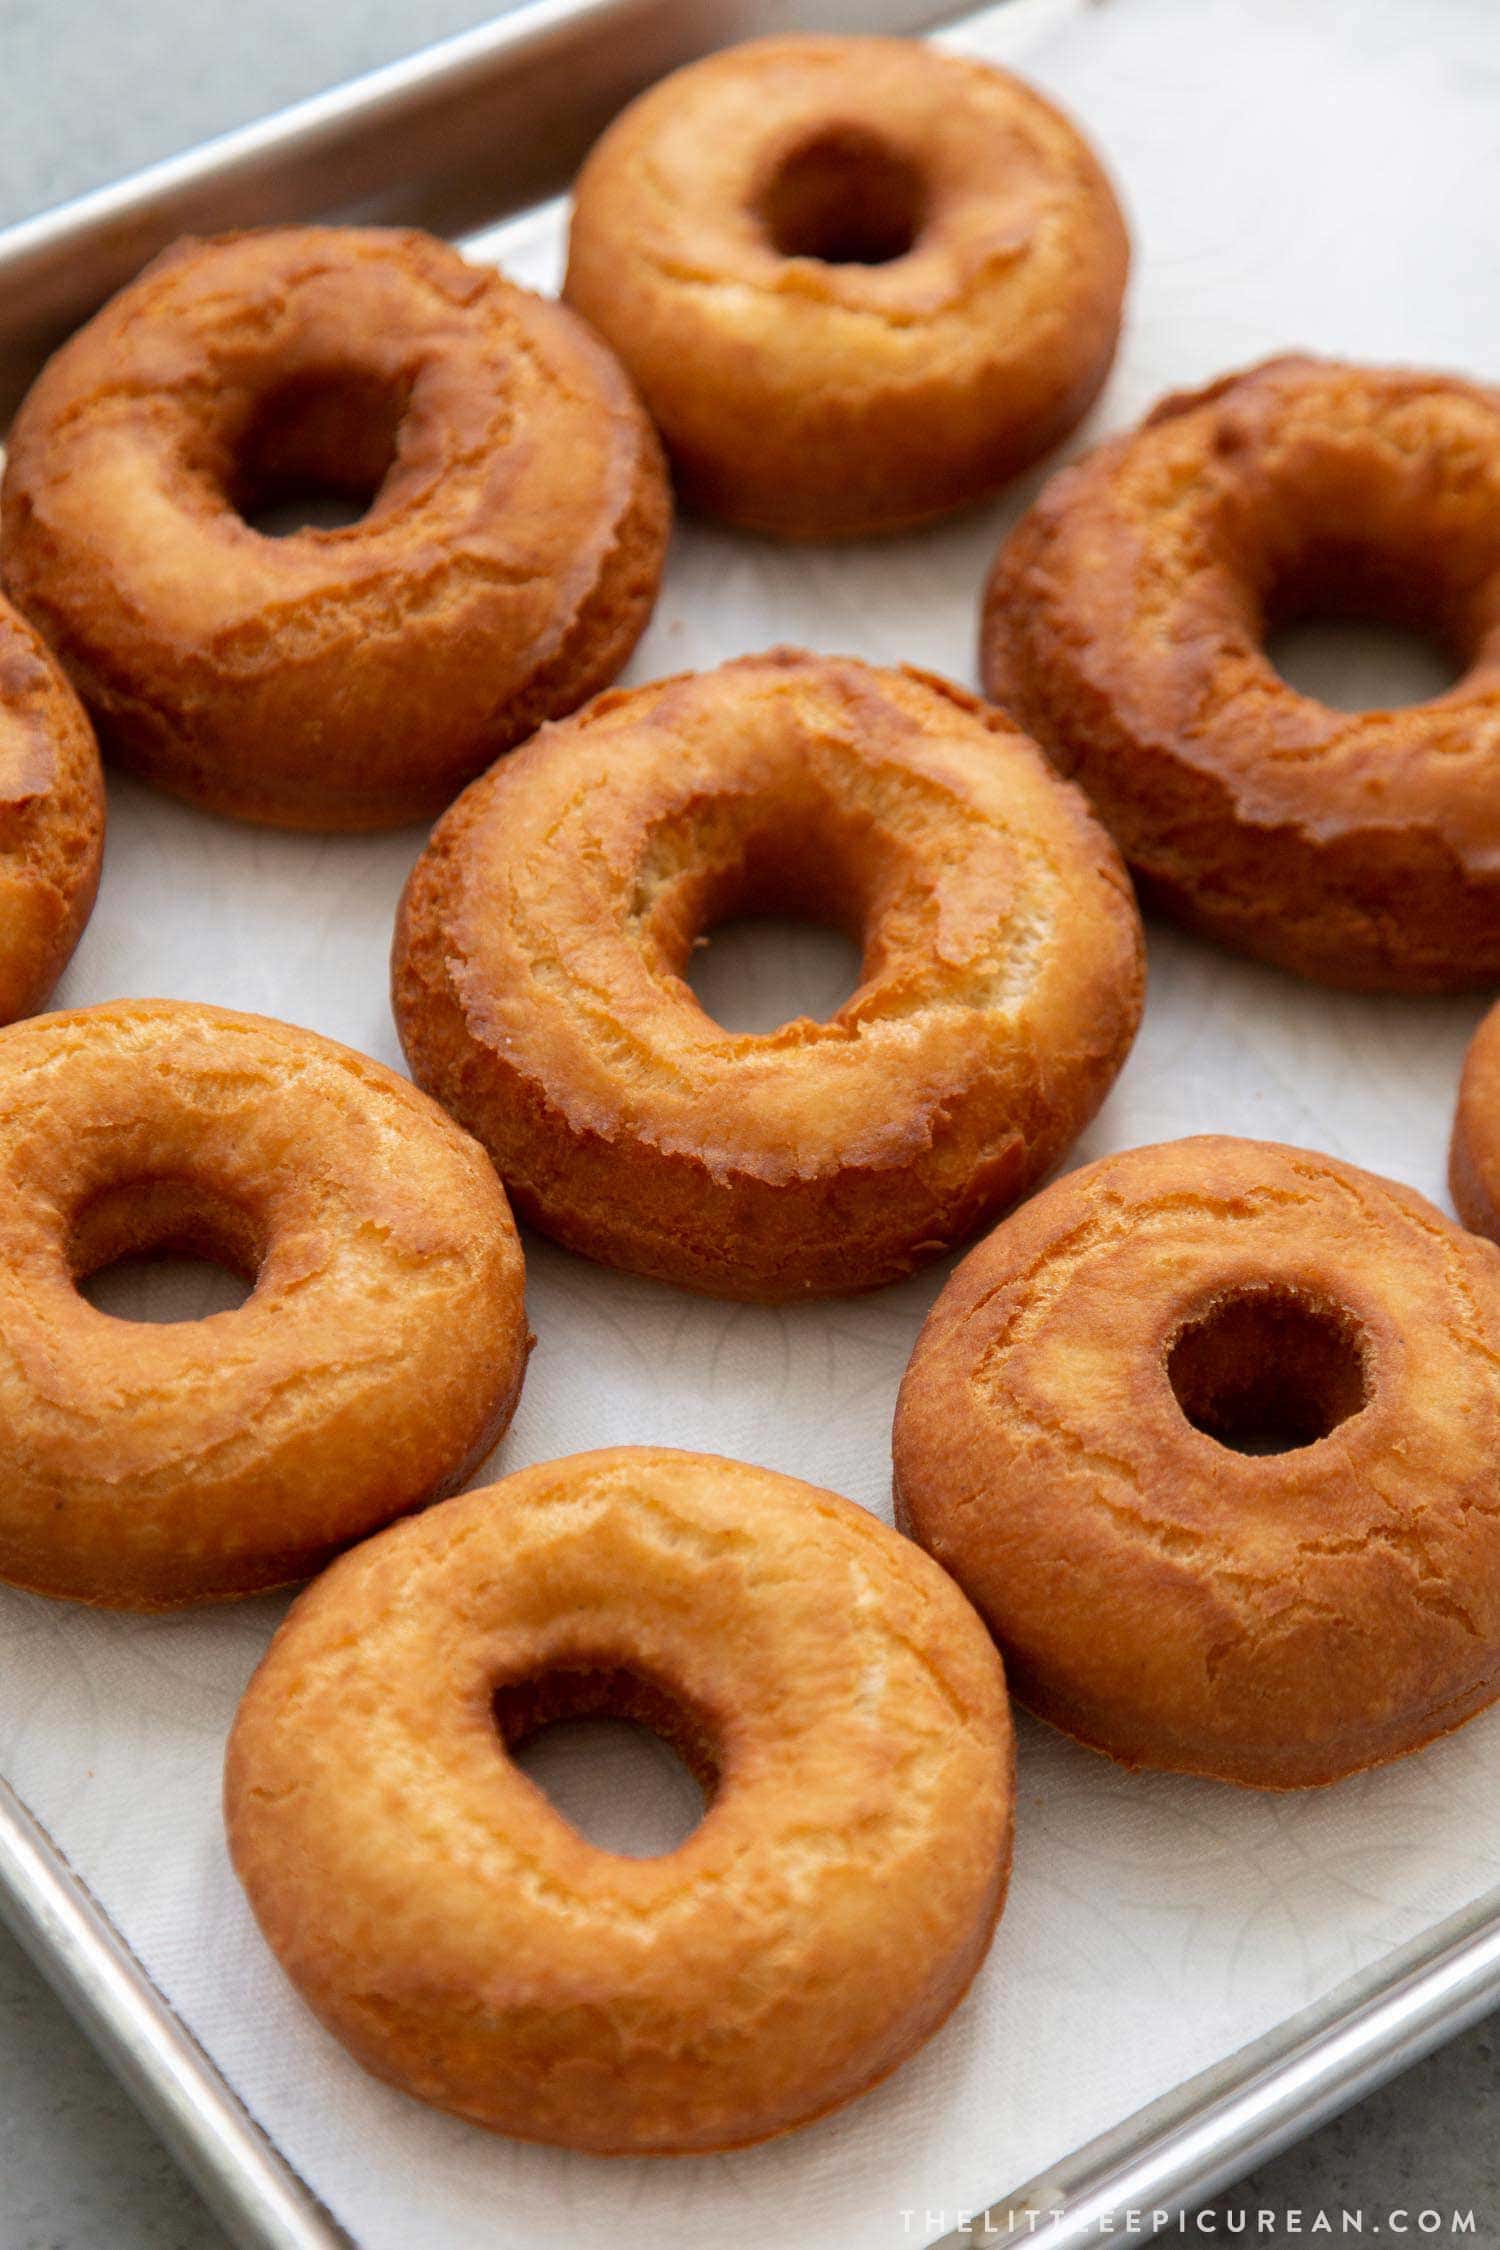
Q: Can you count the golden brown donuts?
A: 9